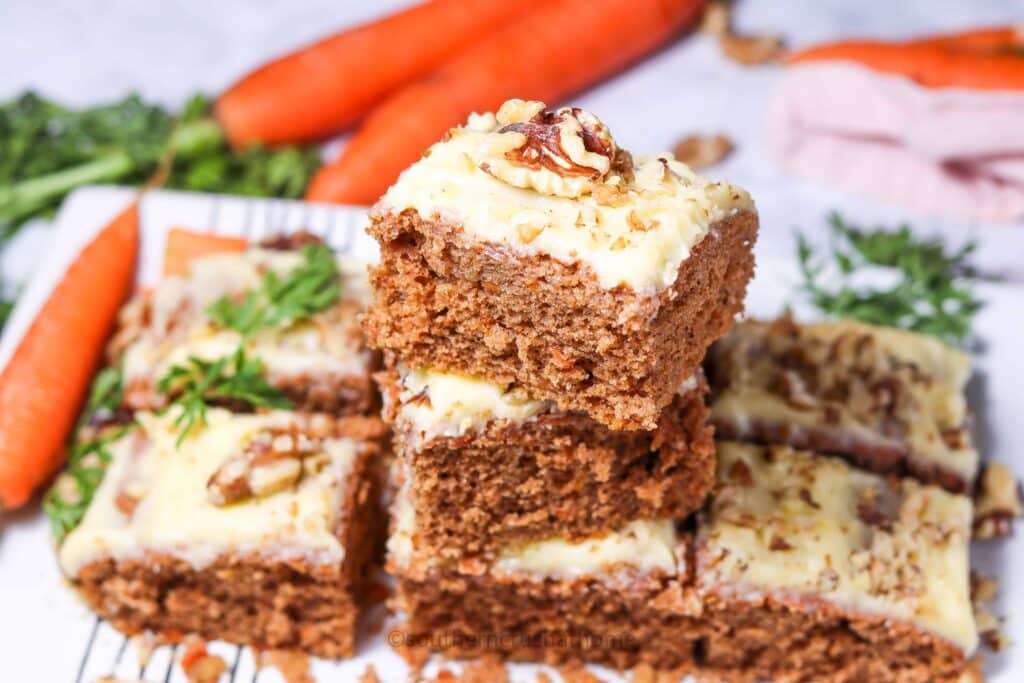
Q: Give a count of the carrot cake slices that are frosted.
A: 7